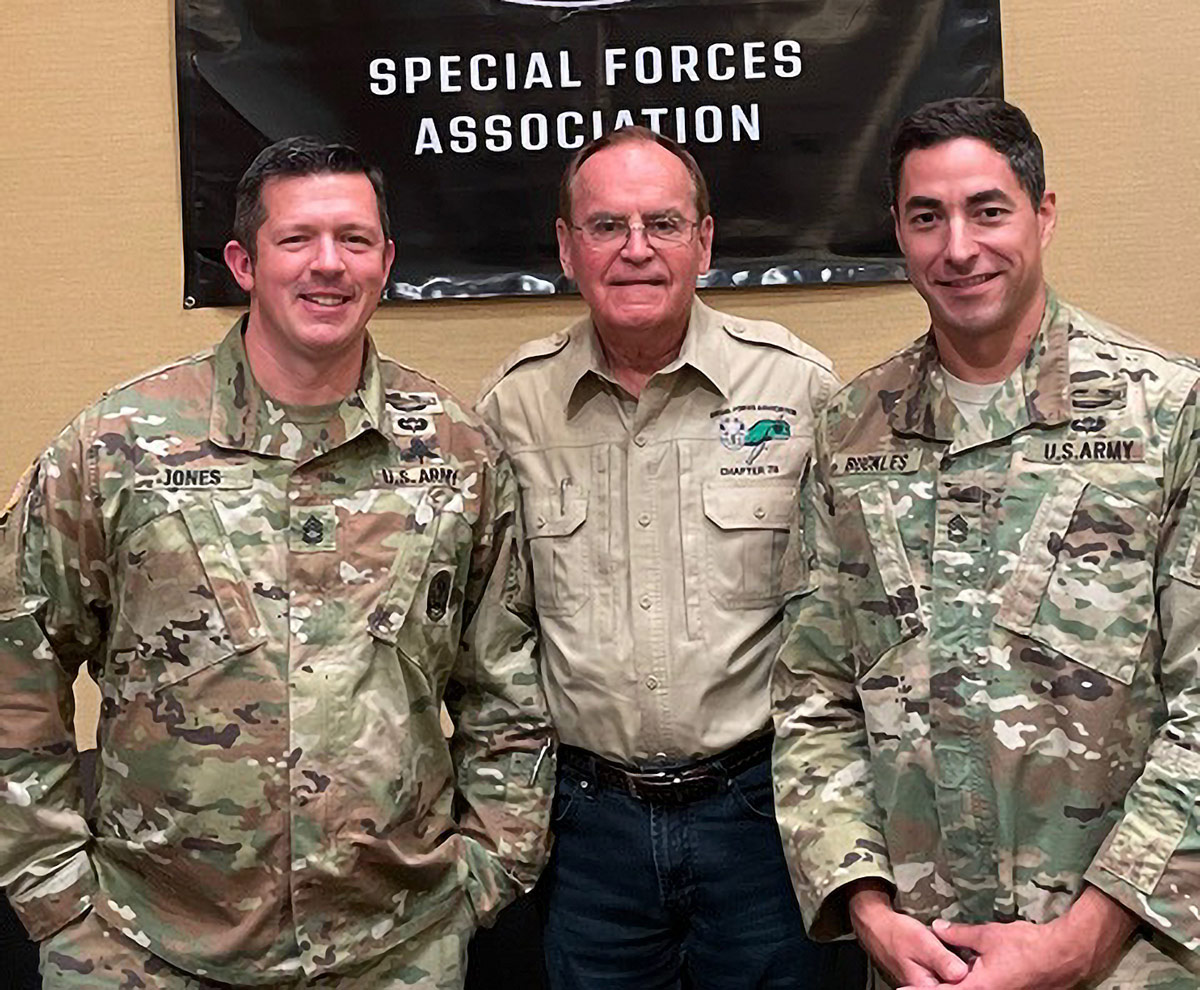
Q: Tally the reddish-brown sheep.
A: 0